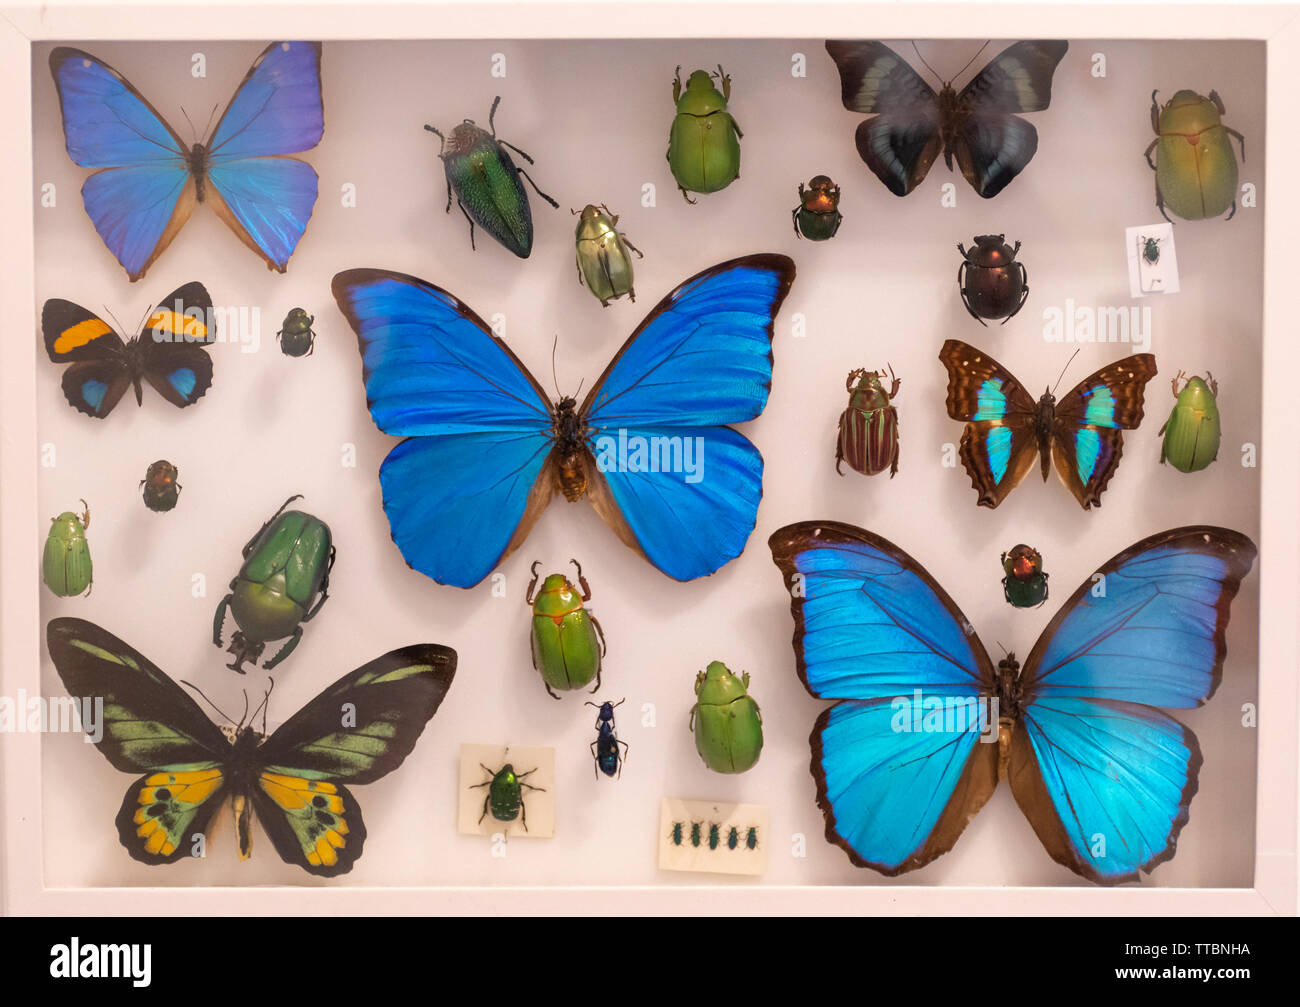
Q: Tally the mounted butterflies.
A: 7